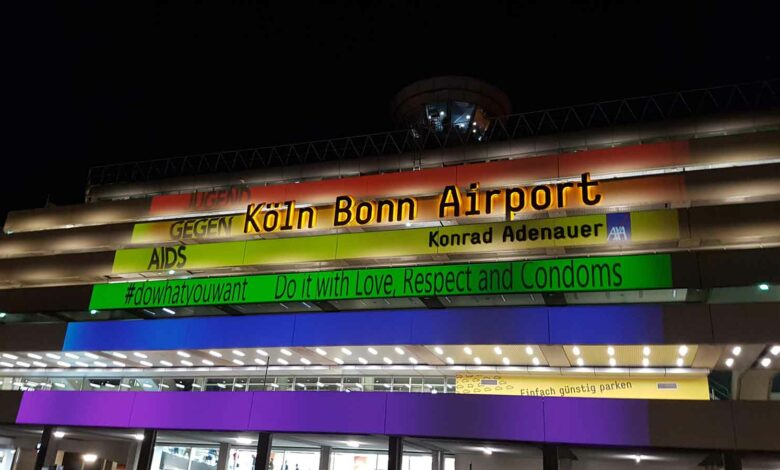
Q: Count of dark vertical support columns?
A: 6